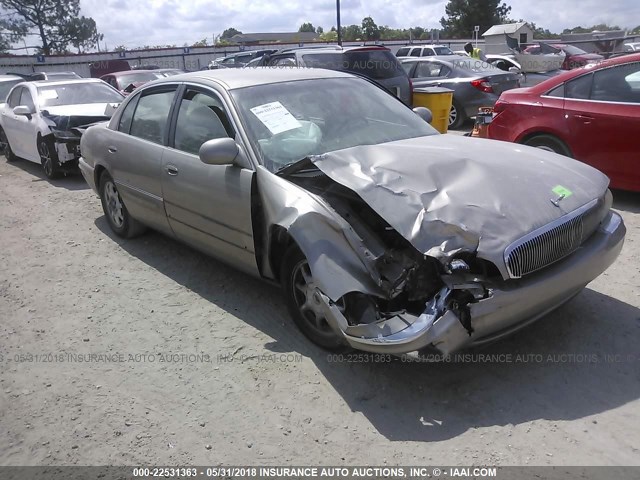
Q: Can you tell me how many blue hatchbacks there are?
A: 0